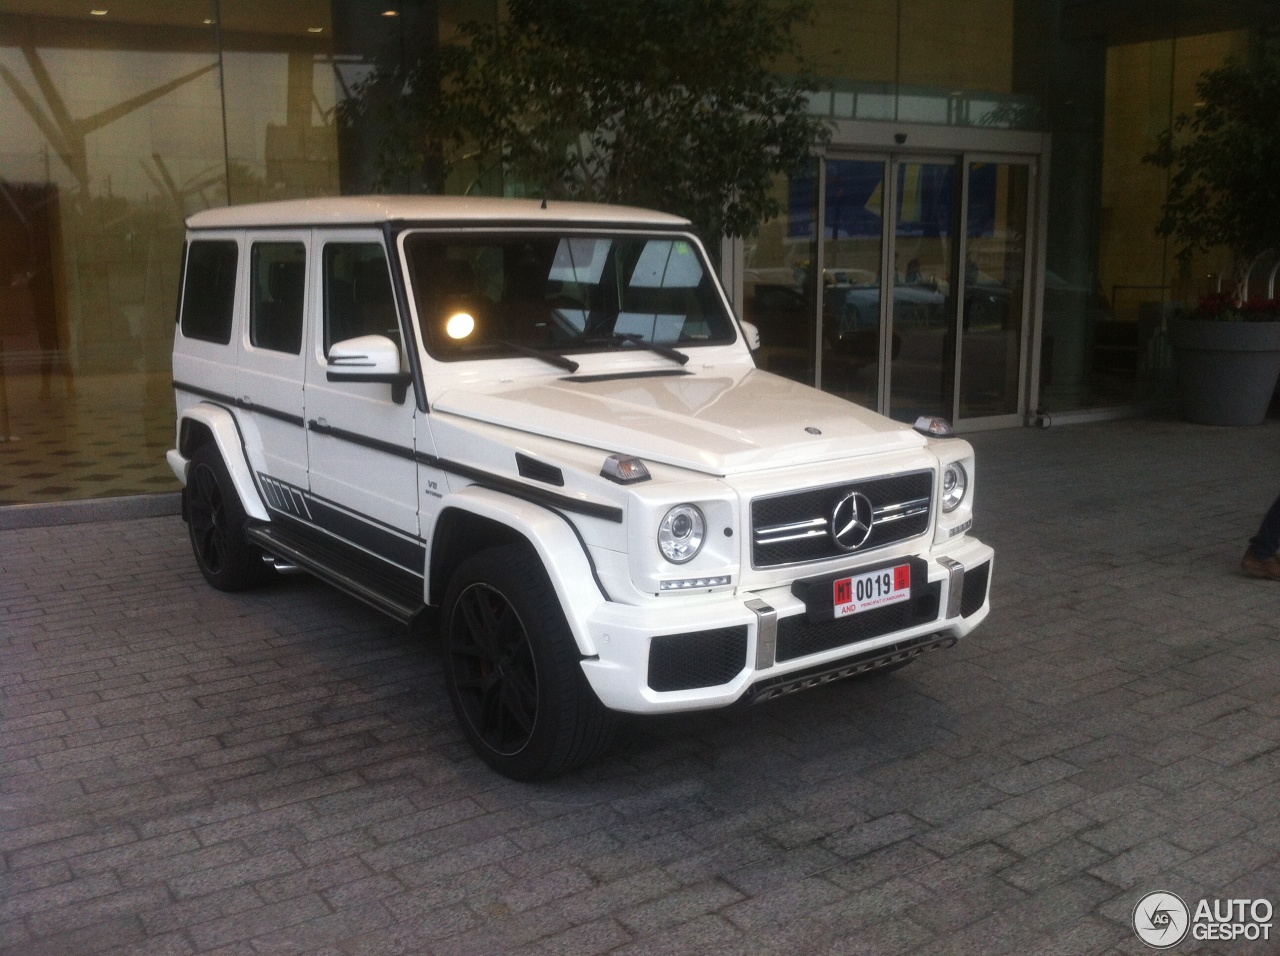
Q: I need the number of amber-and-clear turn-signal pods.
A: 2